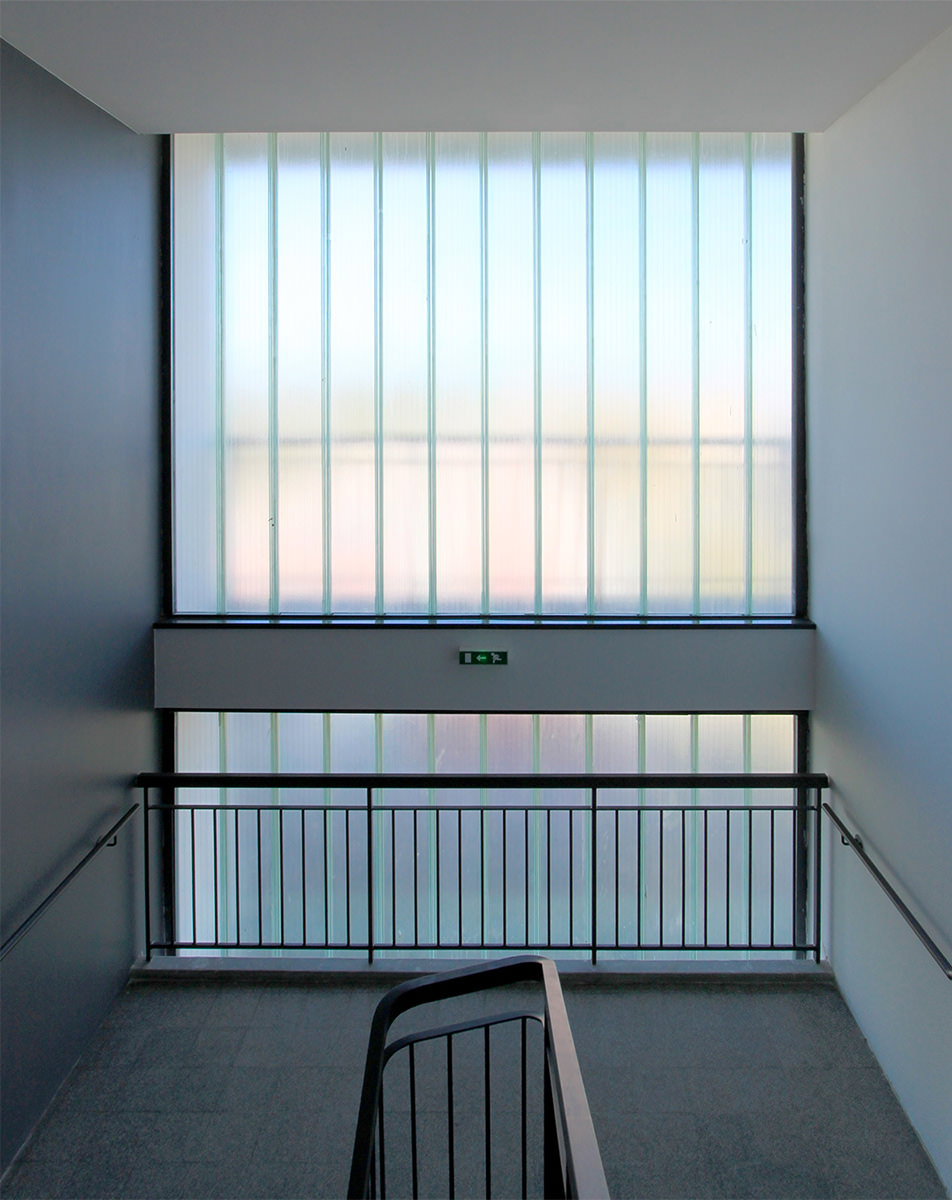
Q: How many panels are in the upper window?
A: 12